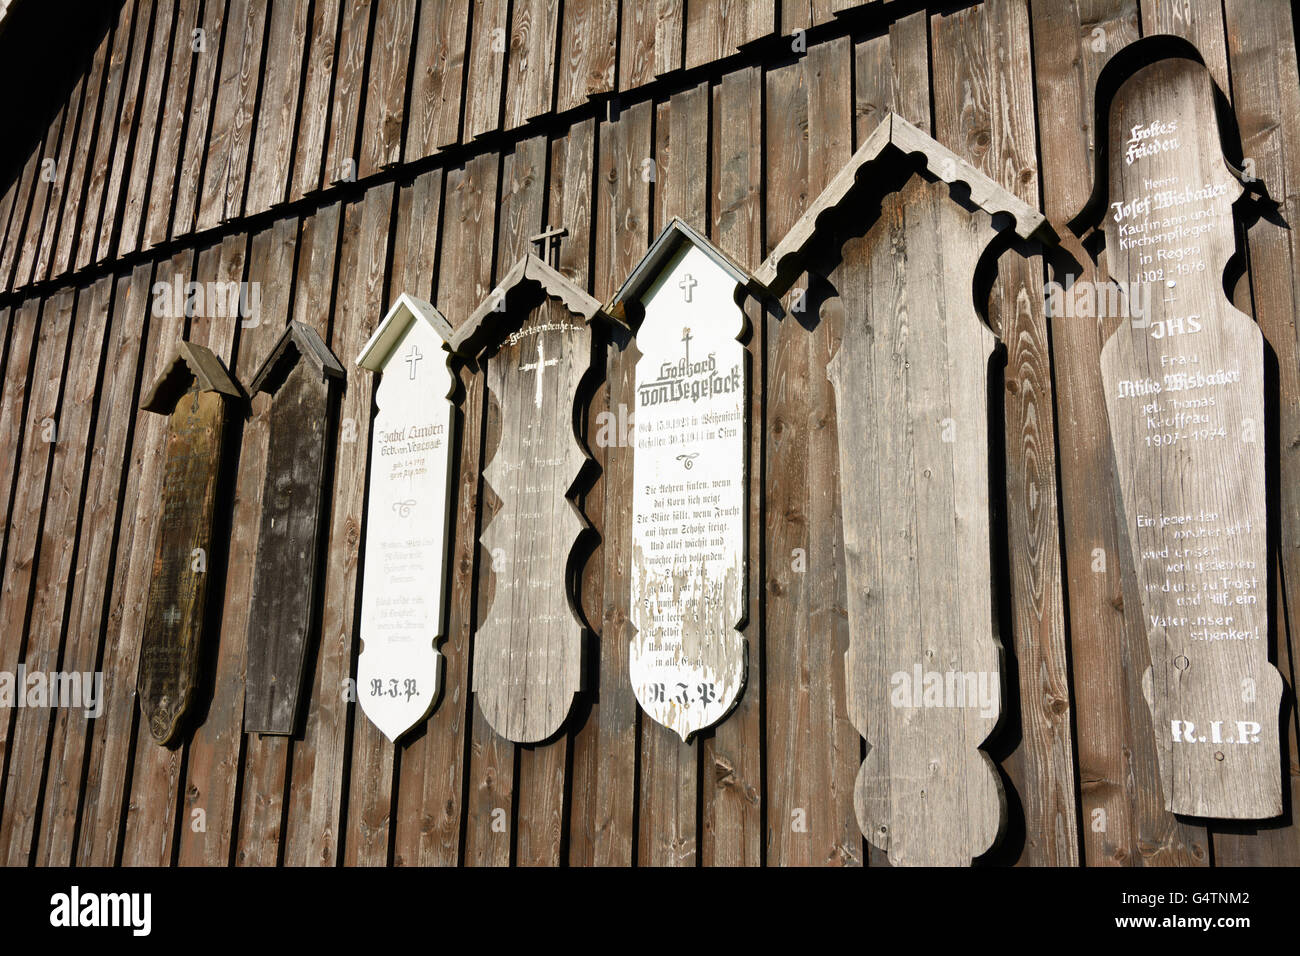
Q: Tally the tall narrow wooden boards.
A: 7